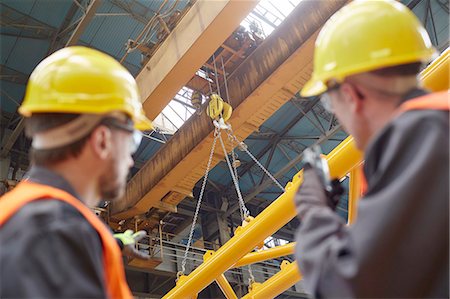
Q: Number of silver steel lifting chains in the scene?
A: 4